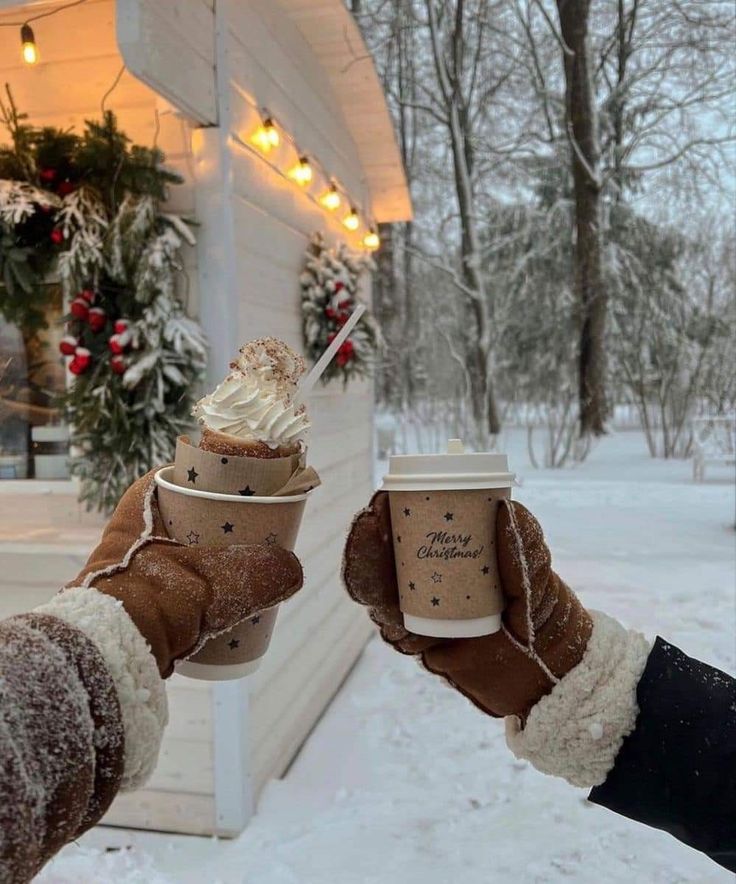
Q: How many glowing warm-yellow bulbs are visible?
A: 6